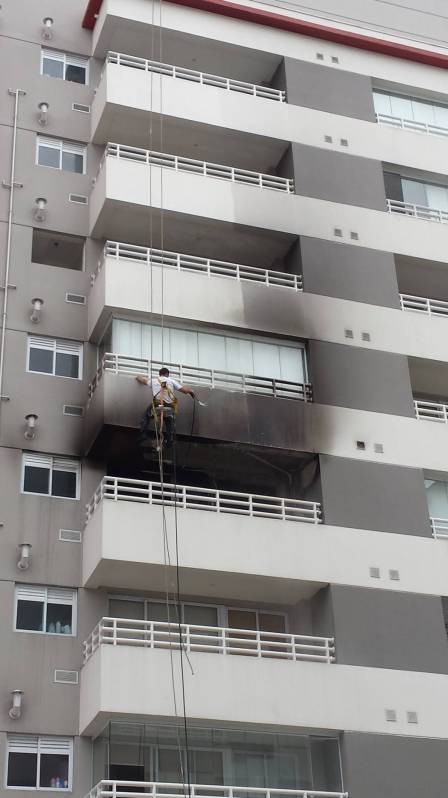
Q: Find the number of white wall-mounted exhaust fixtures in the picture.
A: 7